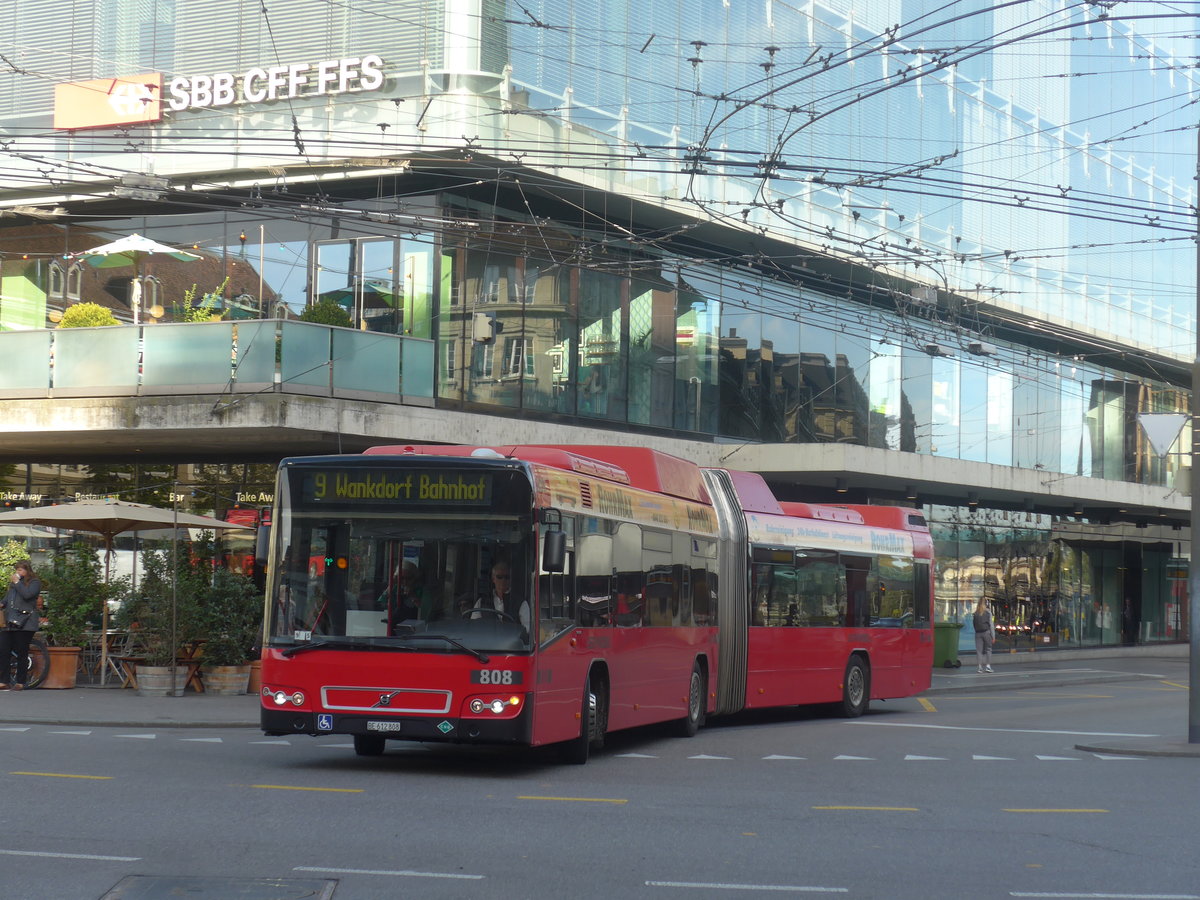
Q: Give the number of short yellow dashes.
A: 5